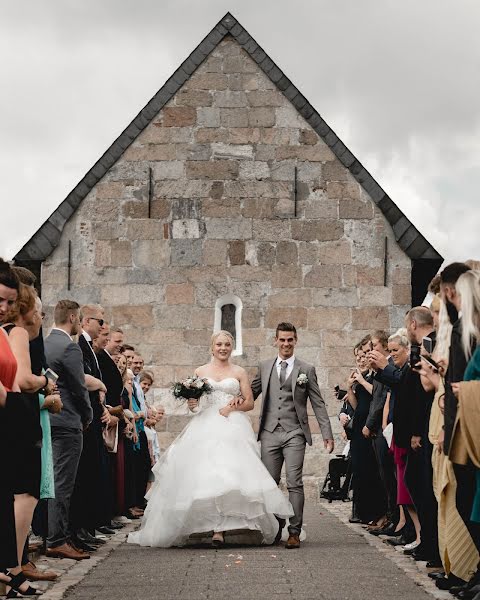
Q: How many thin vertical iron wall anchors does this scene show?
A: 4